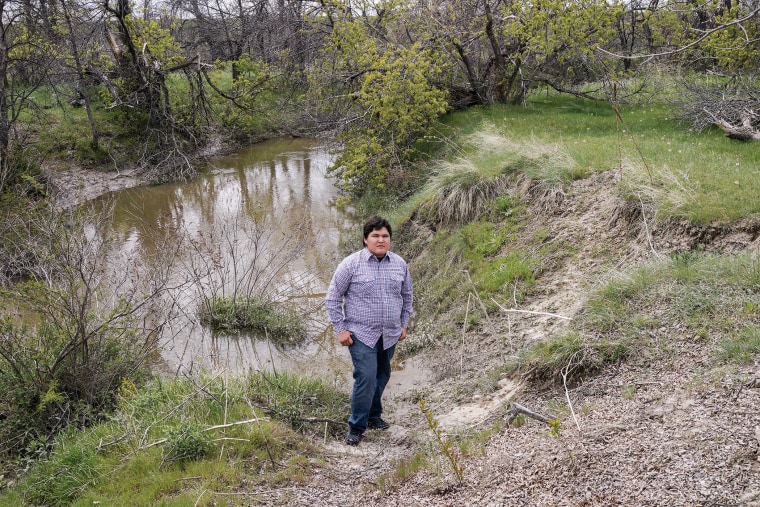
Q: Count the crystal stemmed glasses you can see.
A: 0